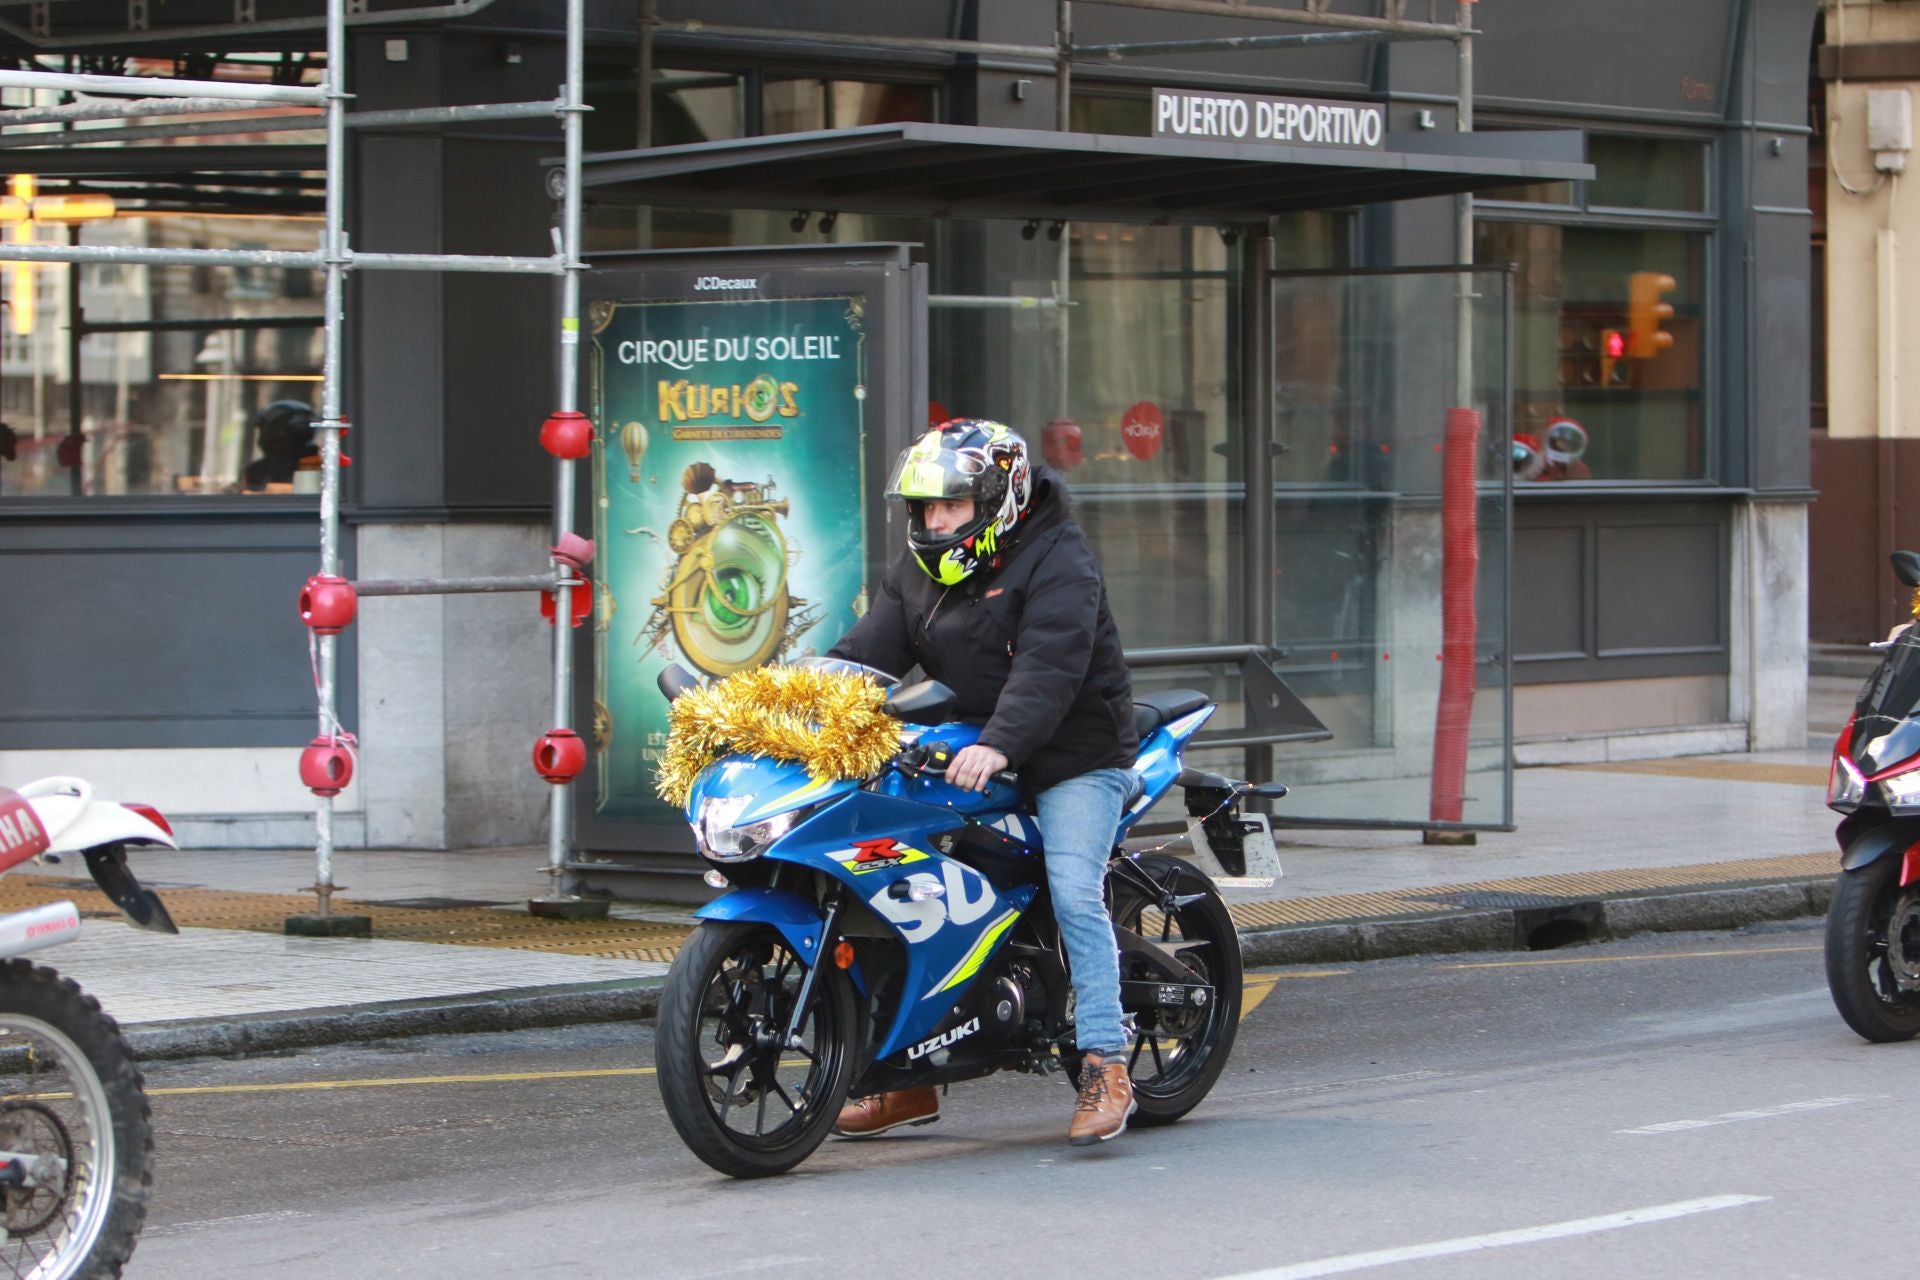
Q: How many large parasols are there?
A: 0